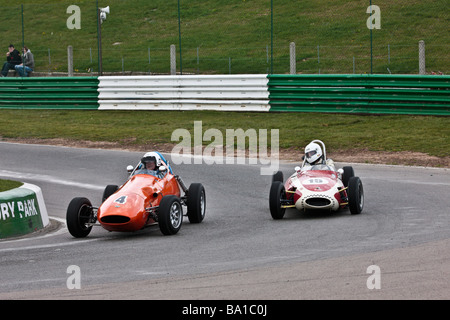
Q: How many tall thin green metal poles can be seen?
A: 5